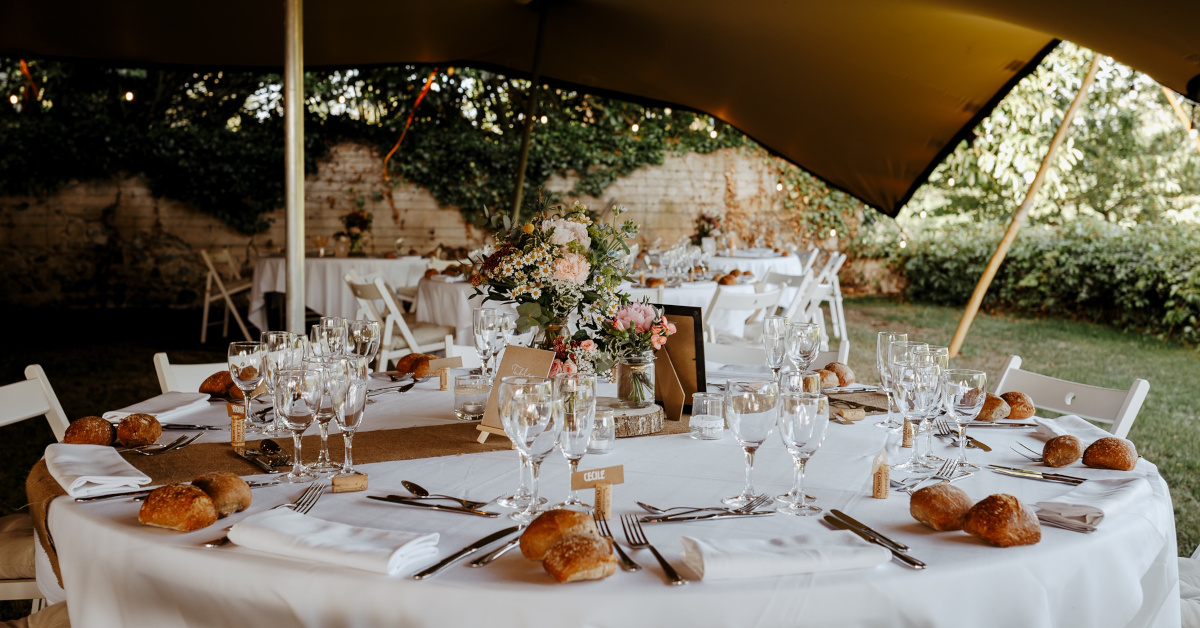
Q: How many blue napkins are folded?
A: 0